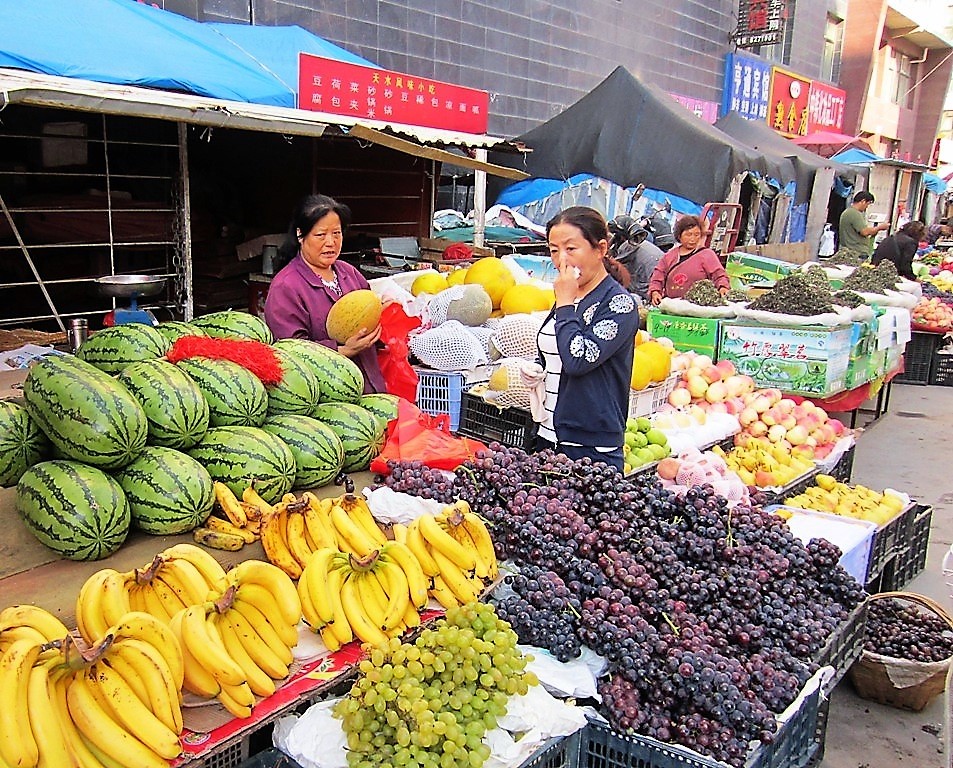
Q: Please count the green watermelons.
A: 15